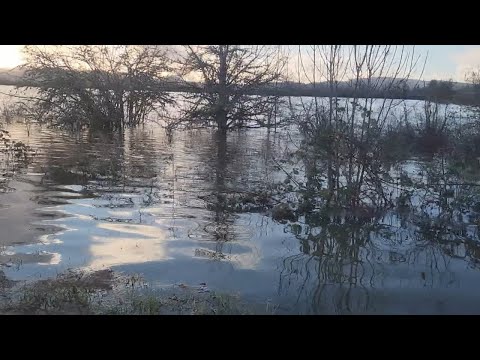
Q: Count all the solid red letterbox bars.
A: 0